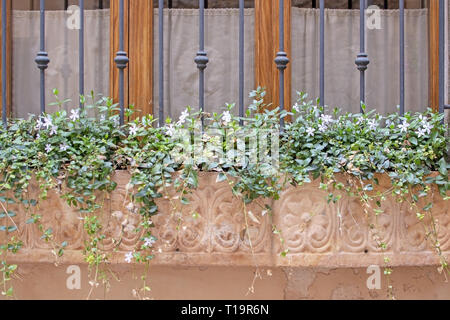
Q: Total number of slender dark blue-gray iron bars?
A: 12